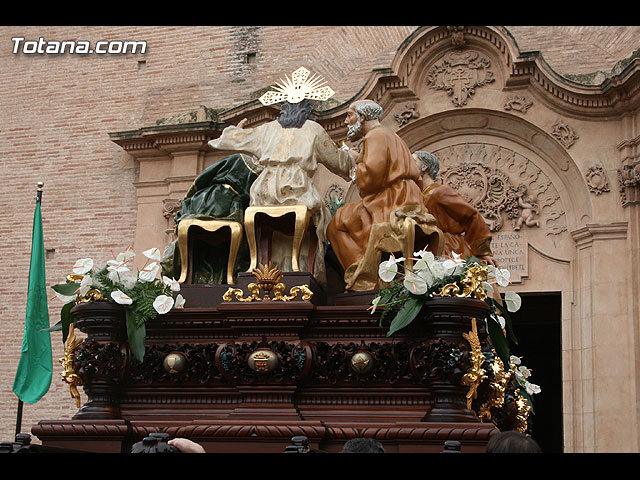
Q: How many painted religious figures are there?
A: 4